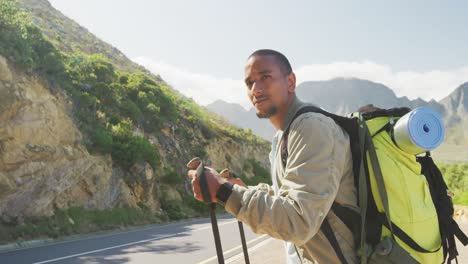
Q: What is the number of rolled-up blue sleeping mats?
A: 1